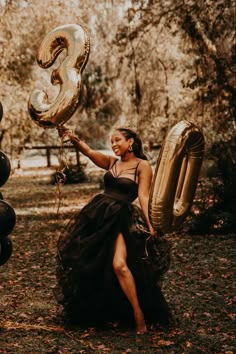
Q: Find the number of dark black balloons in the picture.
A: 4